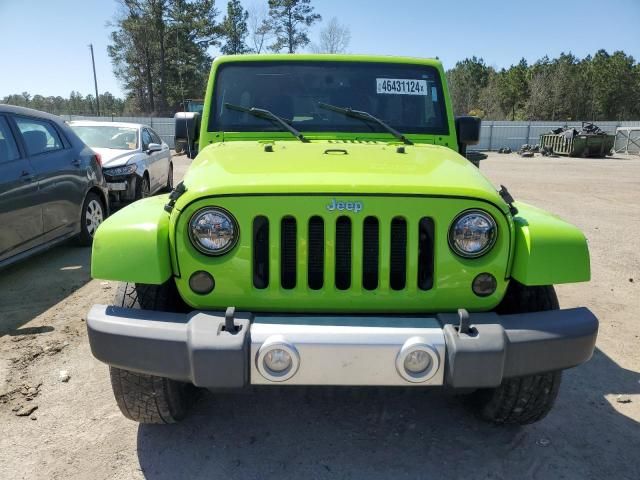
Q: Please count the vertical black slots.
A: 7